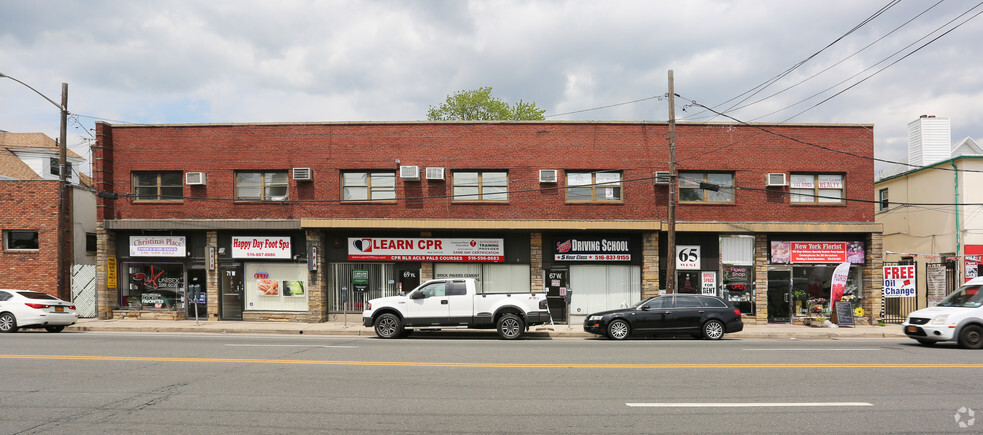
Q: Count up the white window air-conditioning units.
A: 7